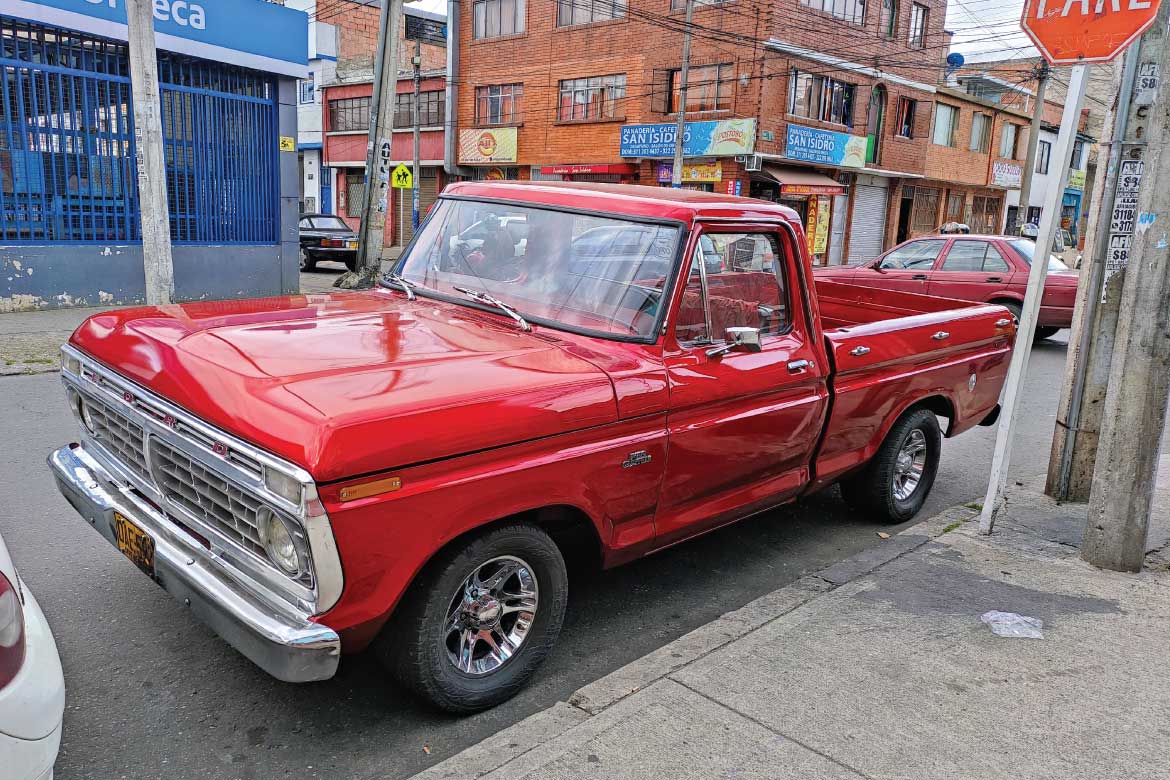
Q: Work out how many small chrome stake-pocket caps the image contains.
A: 3